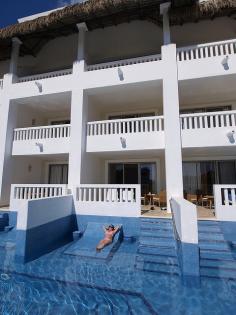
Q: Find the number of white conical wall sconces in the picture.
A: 6